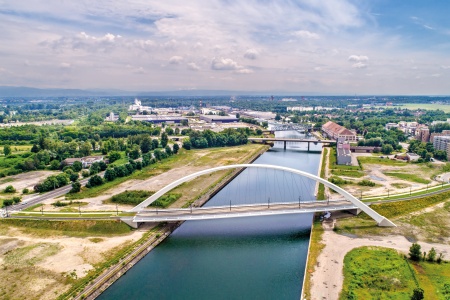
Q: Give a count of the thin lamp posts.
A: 15